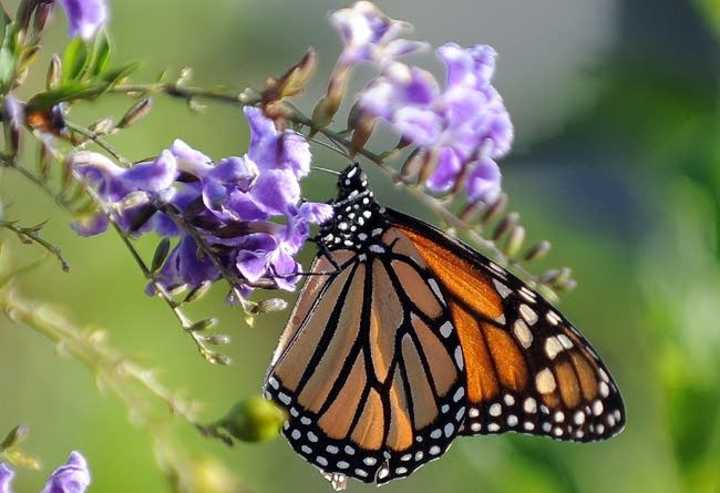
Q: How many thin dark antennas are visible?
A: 2